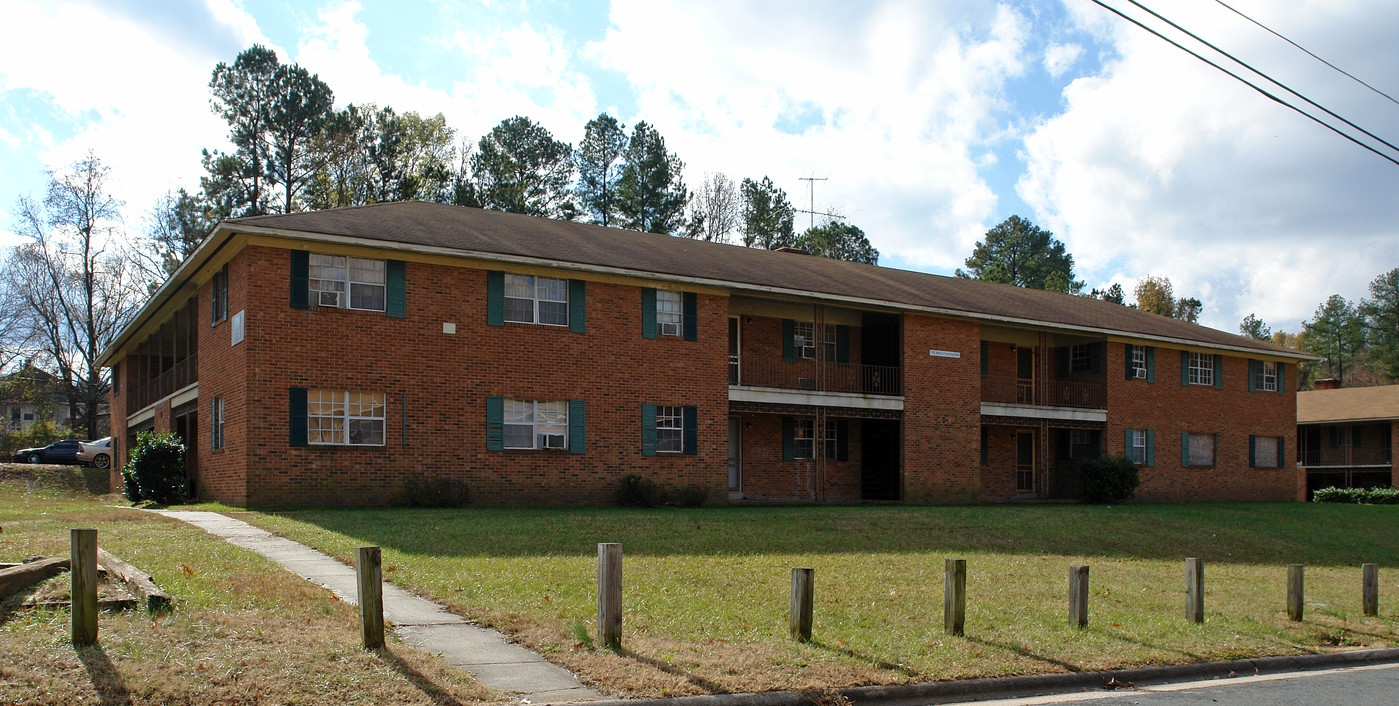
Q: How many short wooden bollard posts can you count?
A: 9